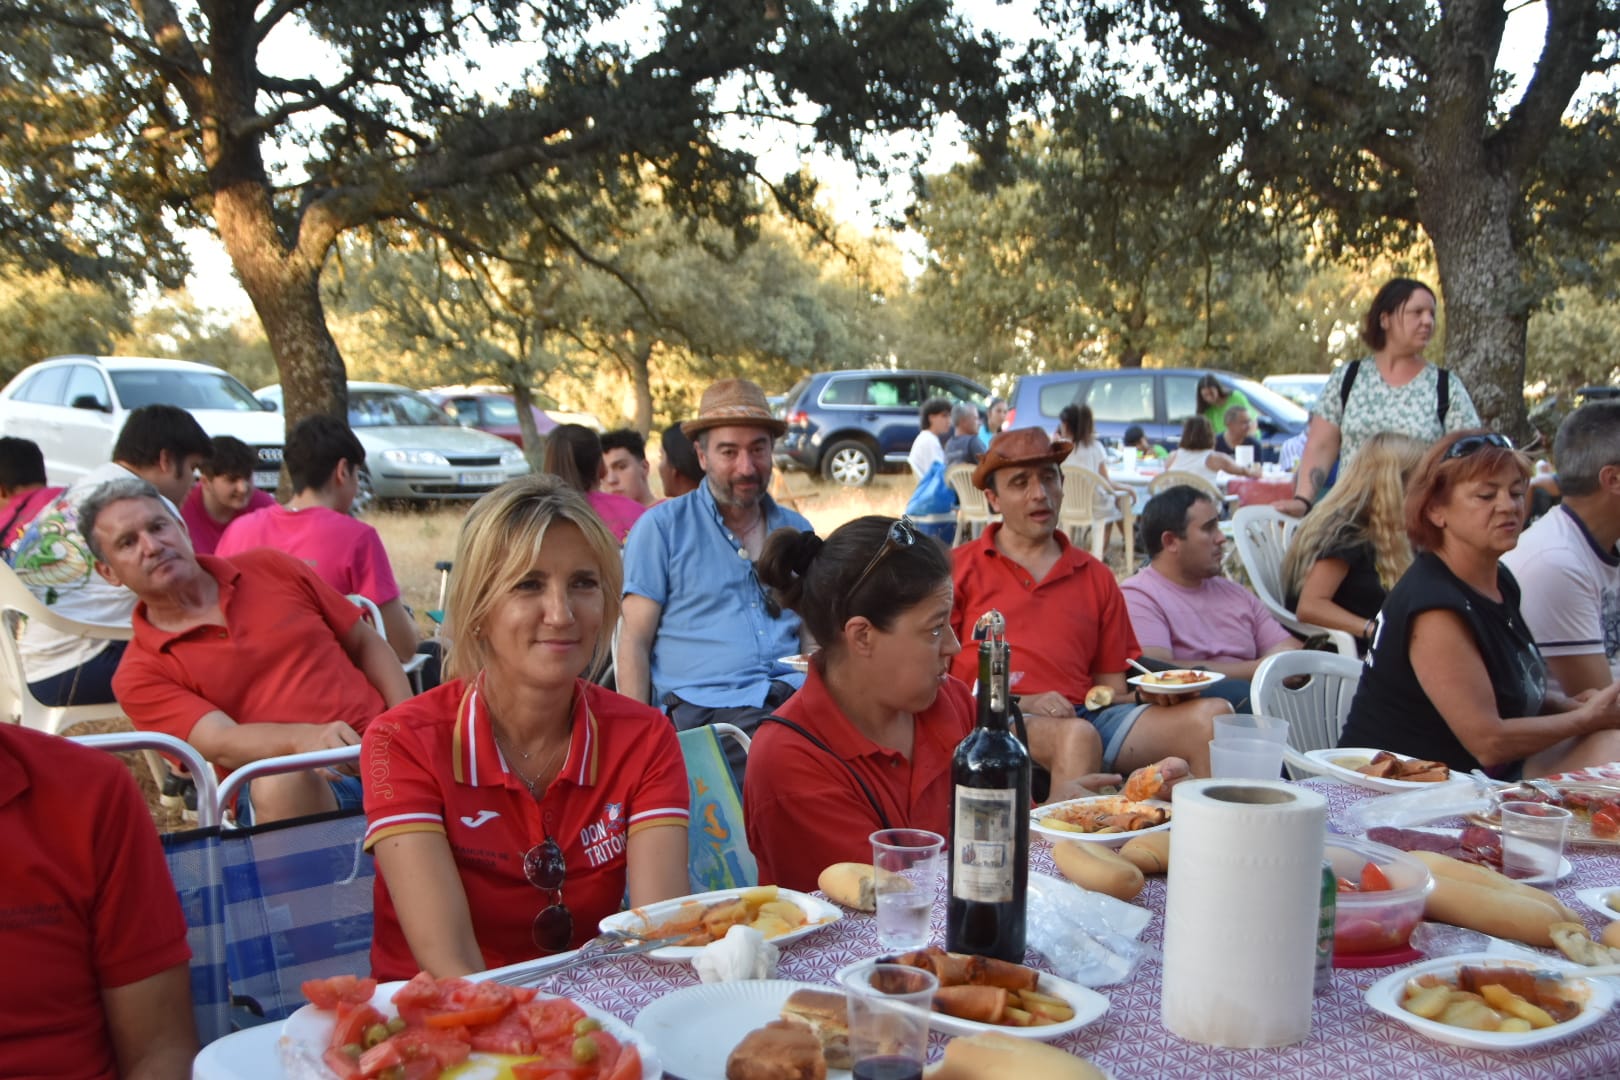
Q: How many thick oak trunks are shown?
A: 2